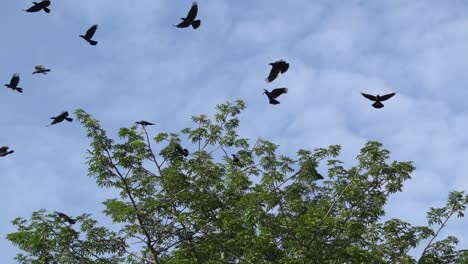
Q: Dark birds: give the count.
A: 15